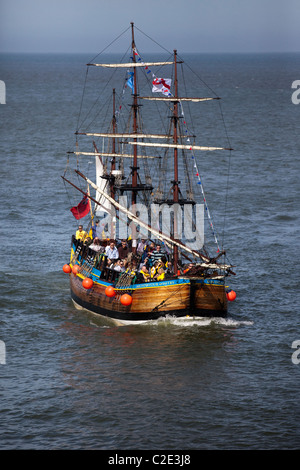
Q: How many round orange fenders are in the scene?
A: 6